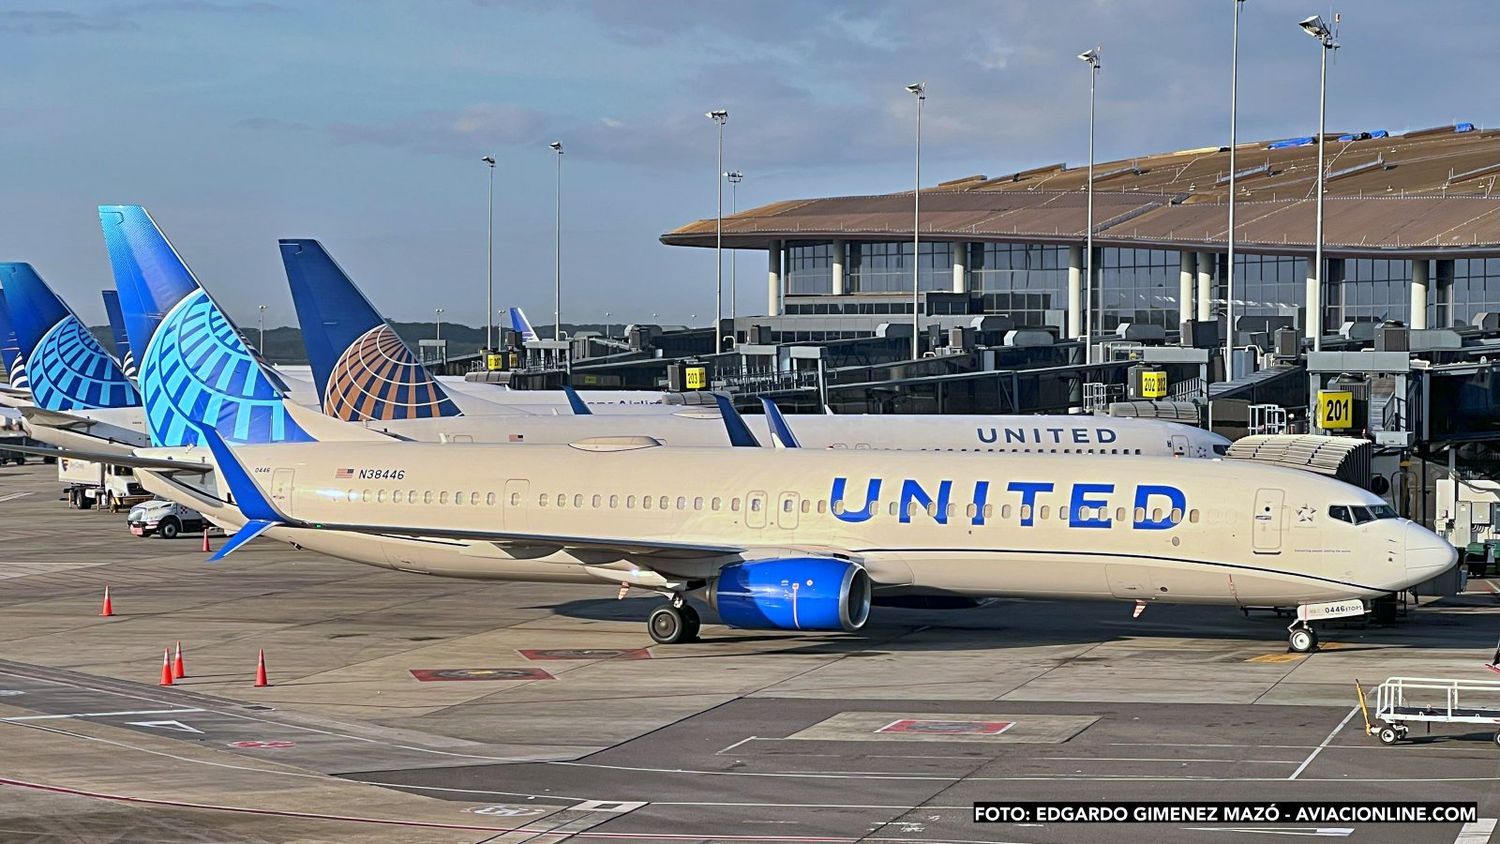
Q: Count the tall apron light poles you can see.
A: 8